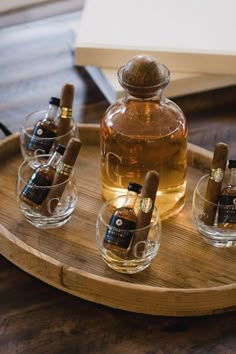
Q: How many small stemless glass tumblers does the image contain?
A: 4